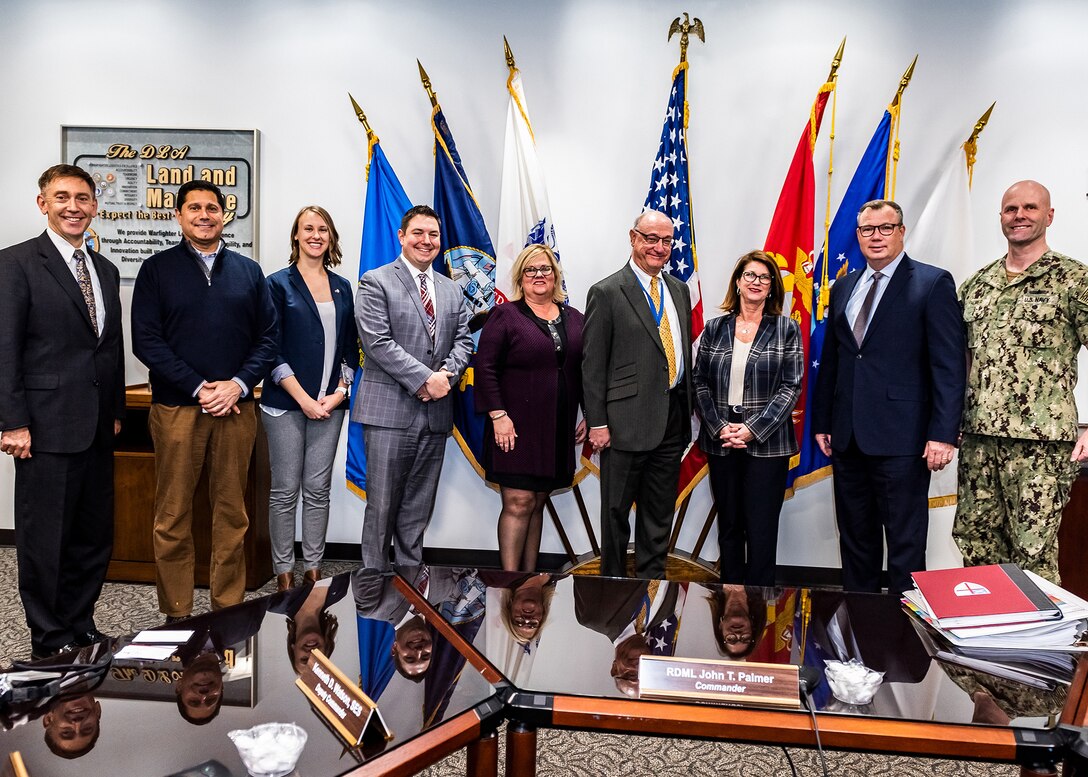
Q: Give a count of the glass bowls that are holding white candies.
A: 2